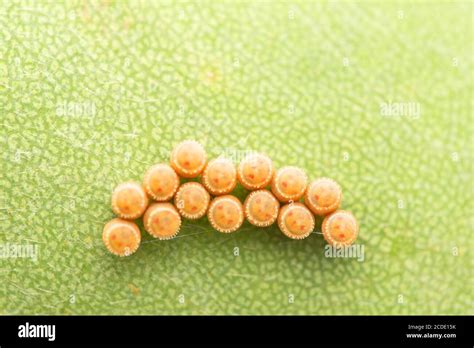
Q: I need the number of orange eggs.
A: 14